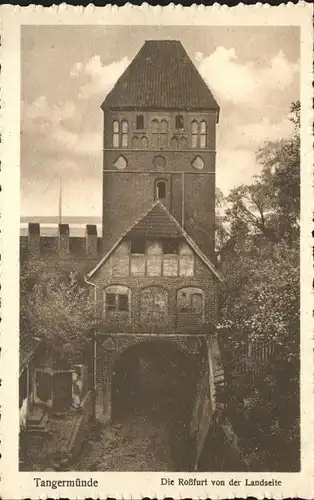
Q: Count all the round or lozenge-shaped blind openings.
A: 3